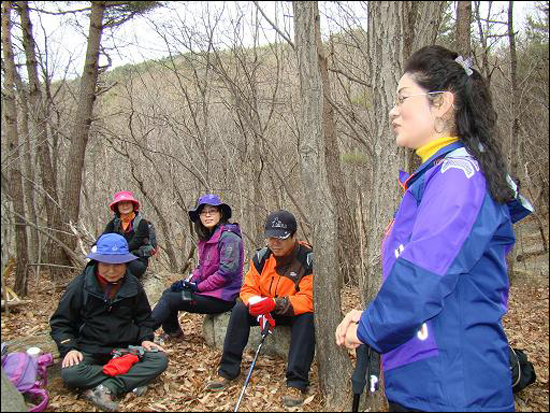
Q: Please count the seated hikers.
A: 4